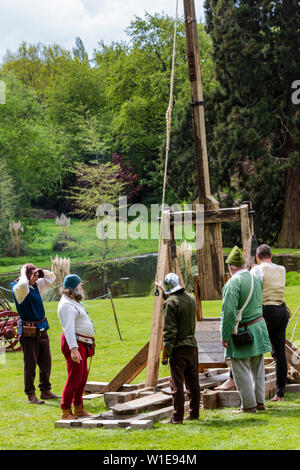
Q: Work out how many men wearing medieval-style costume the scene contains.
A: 5